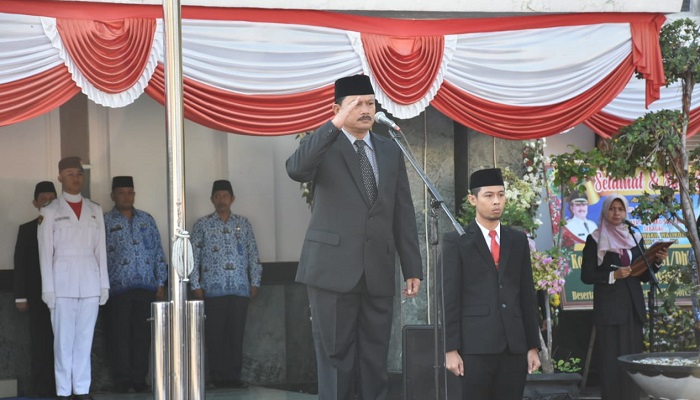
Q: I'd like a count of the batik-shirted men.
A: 2